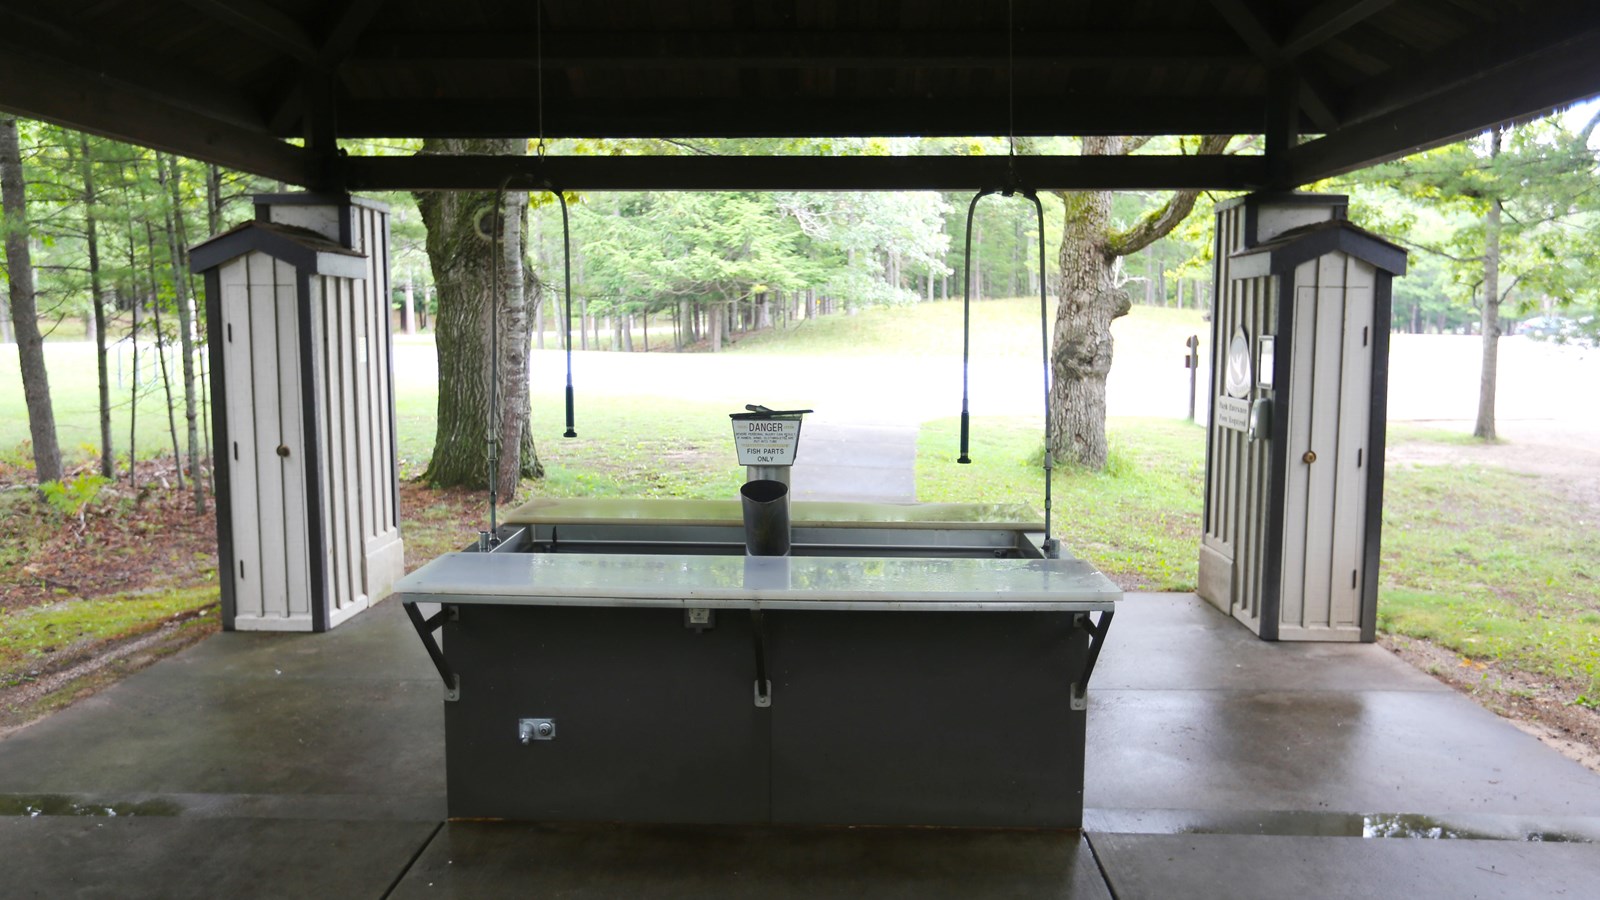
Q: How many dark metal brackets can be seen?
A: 3